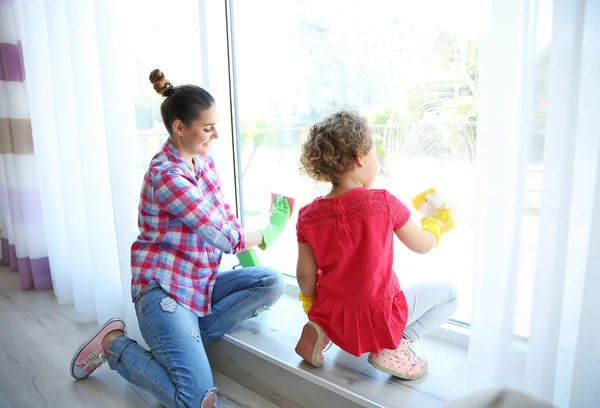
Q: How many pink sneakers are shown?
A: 3